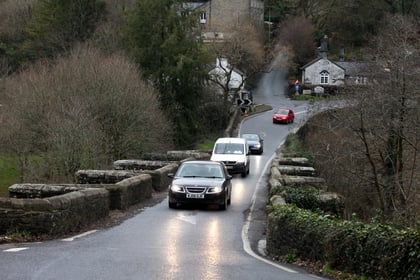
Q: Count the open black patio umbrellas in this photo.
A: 0